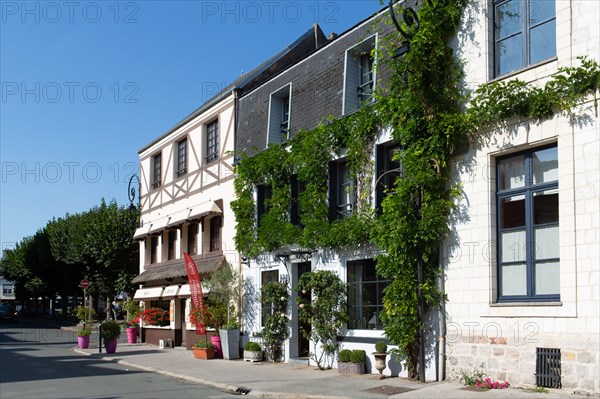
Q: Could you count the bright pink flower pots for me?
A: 4